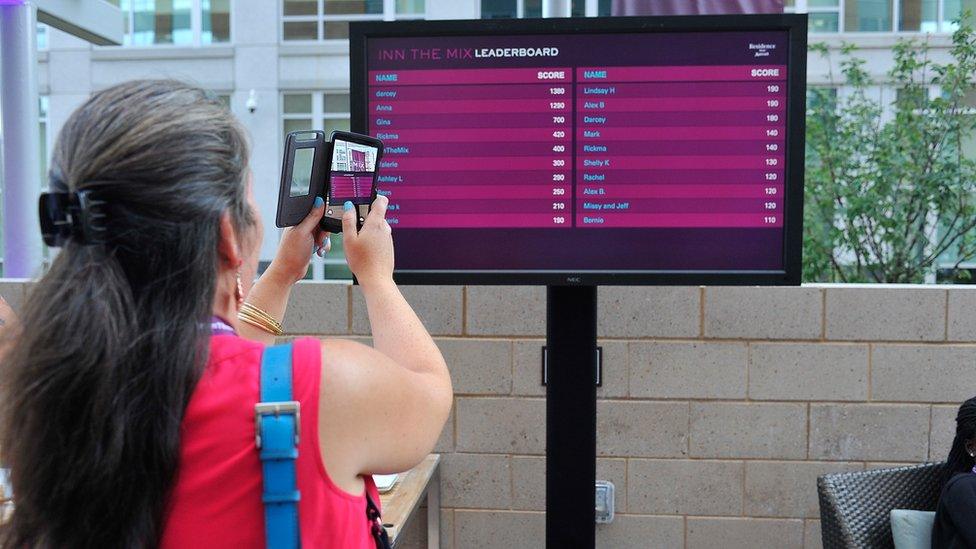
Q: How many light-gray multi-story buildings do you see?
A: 1